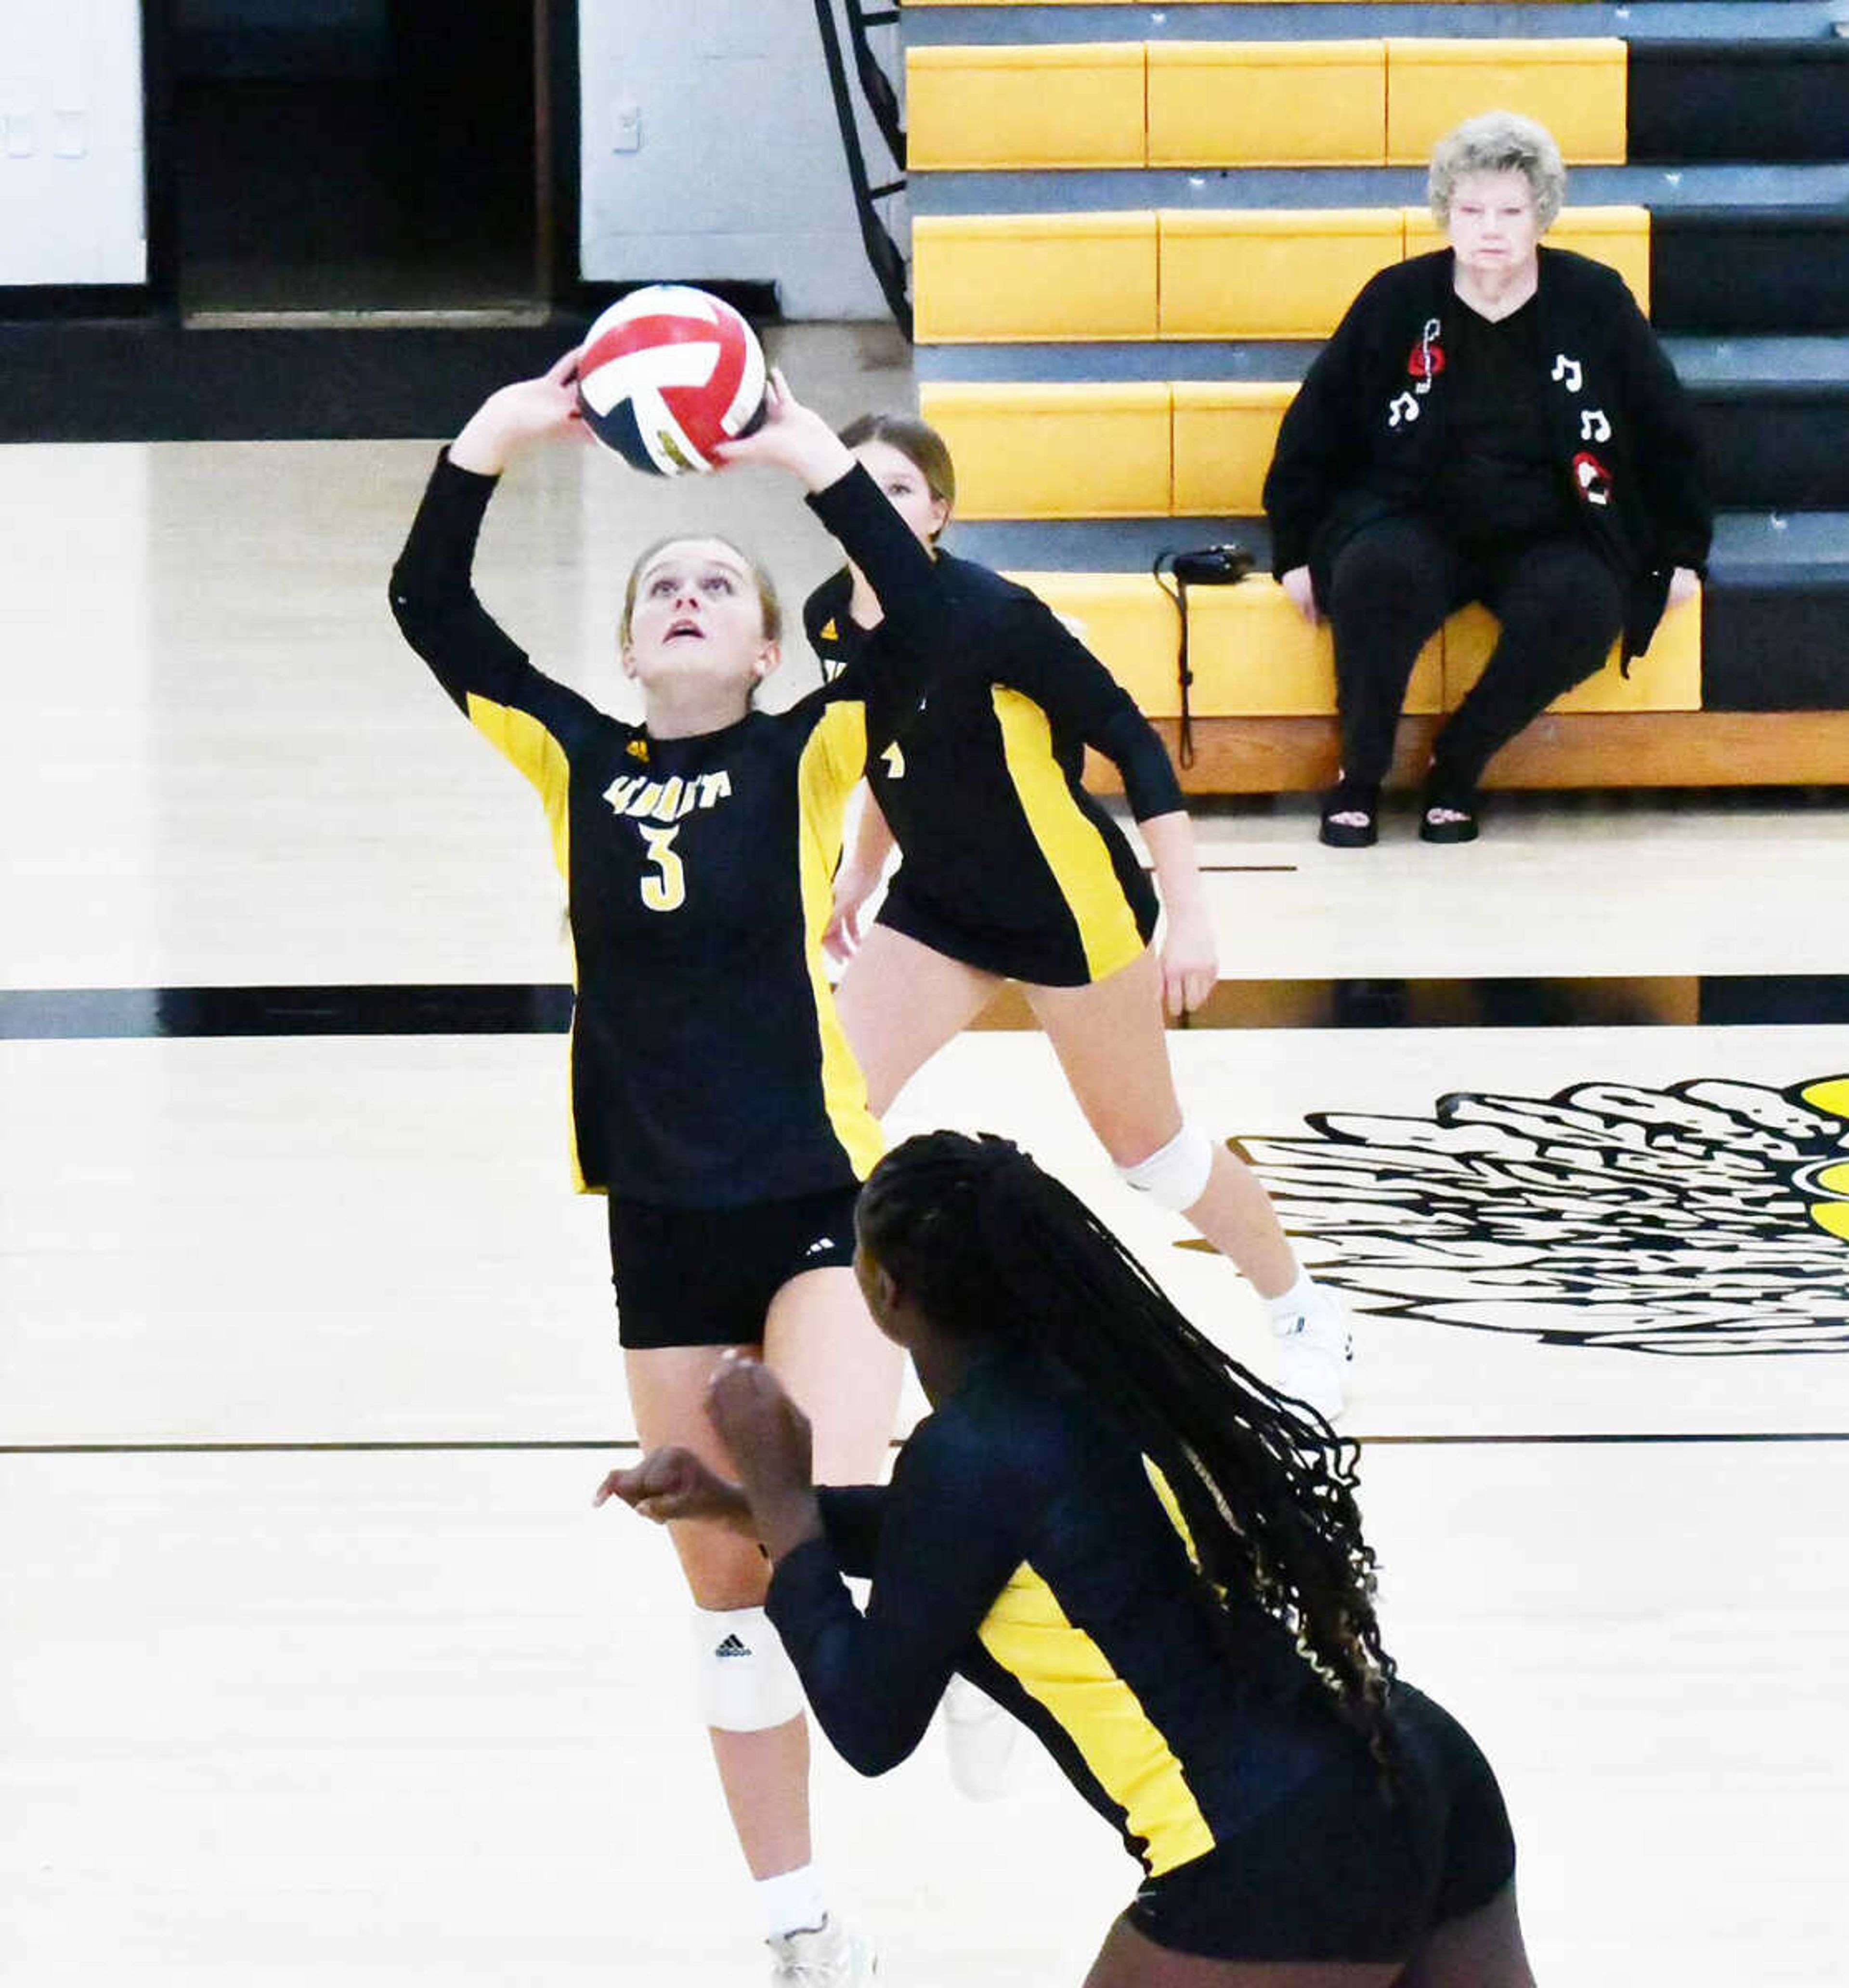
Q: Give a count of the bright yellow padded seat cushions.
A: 11